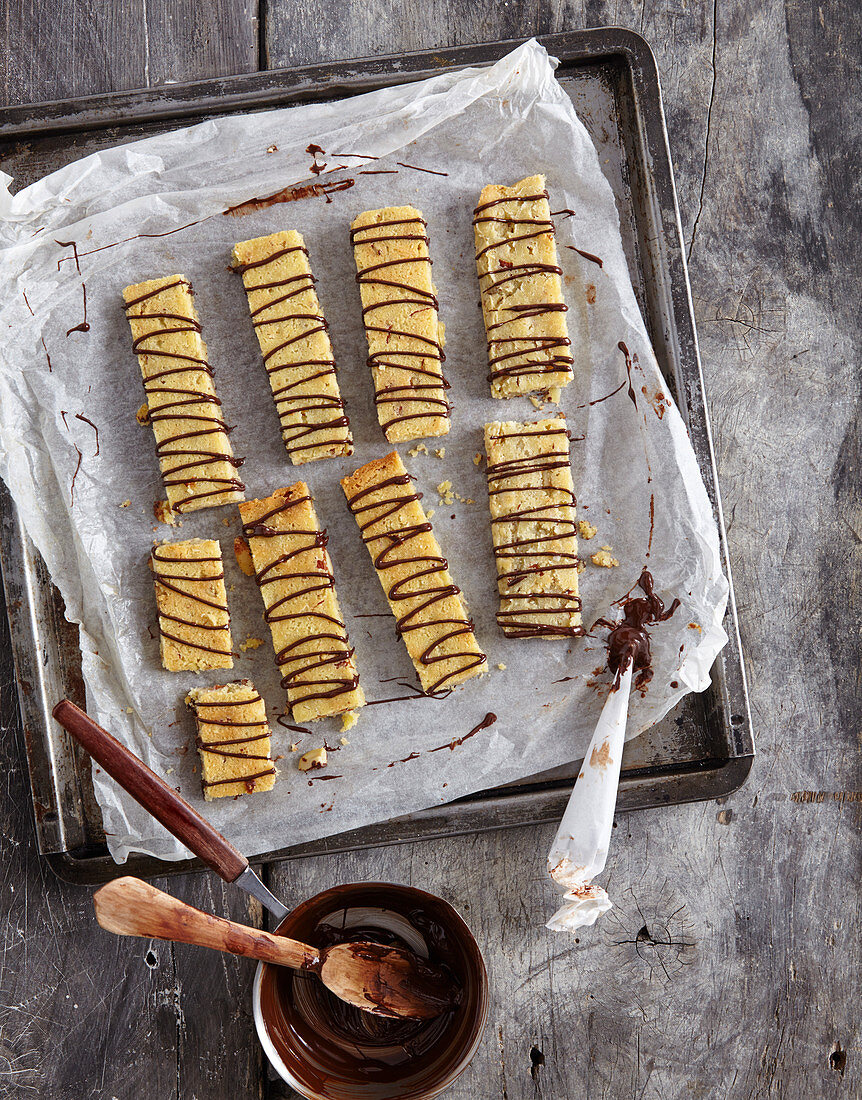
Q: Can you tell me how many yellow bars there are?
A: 9